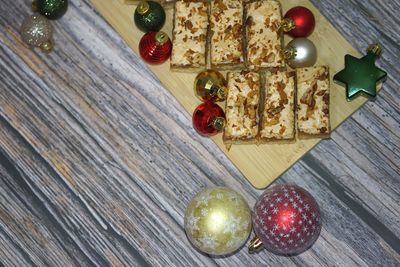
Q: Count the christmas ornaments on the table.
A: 11